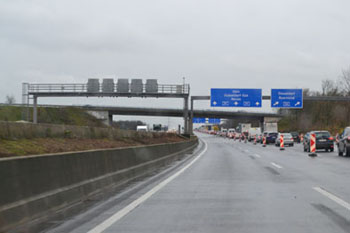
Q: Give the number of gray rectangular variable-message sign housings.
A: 5